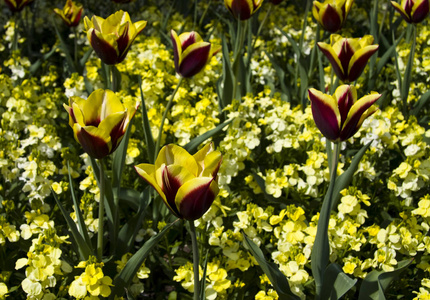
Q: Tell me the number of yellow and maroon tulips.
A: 11